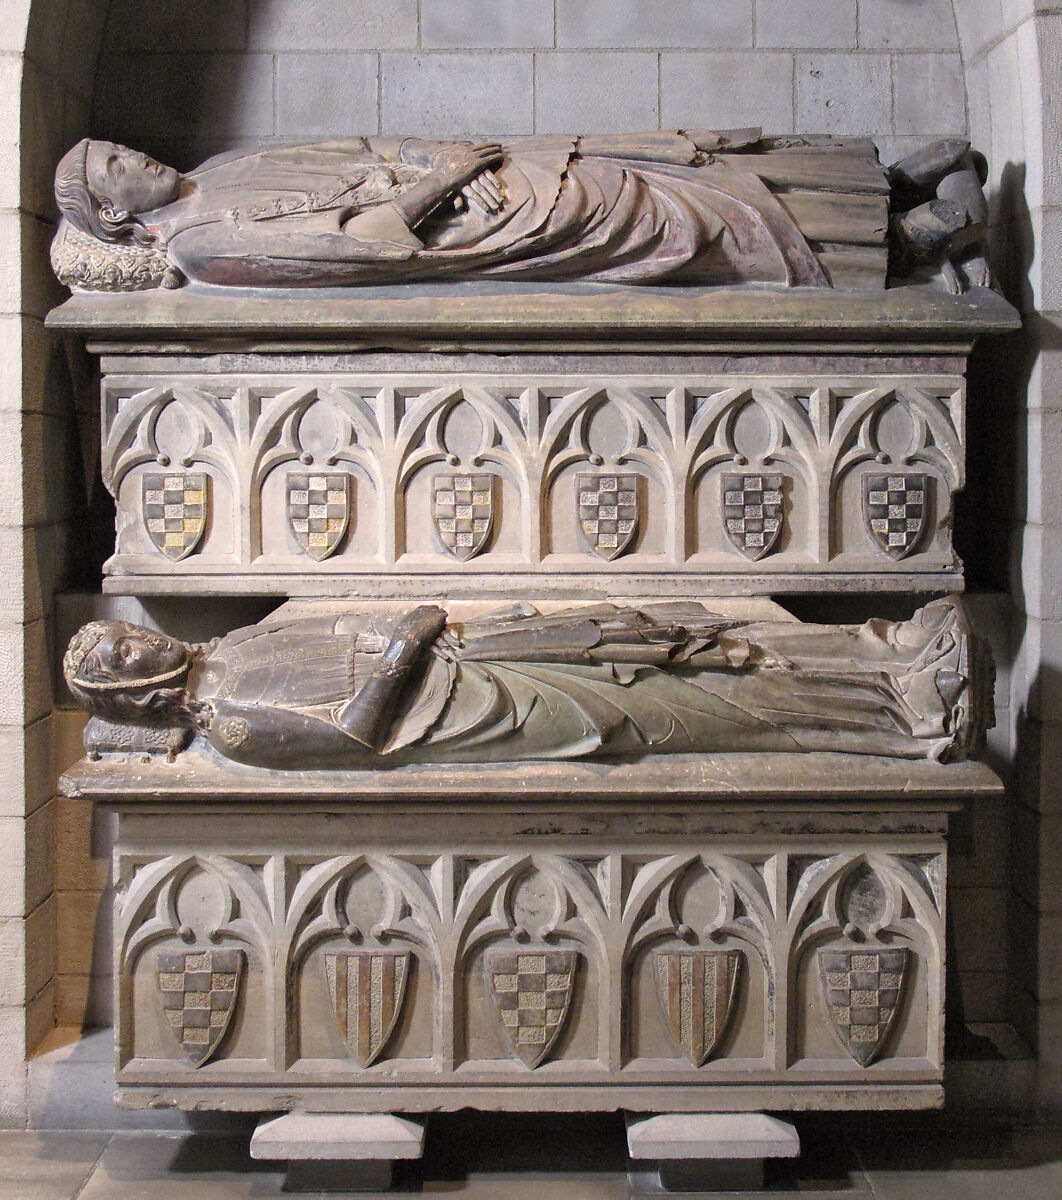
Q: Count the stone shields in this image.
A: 11